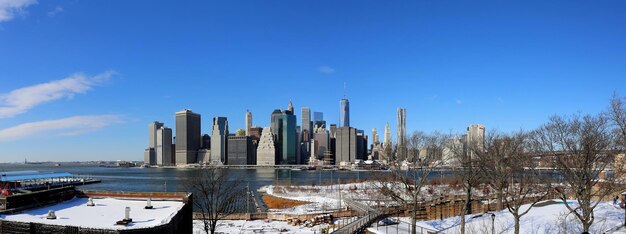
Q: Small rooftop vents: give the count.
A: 4